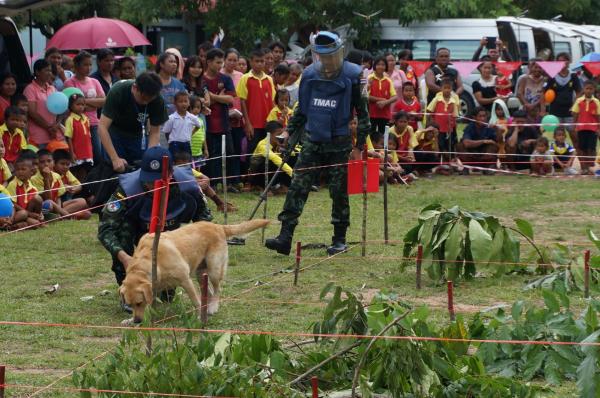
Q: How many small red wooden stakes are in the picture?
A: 7